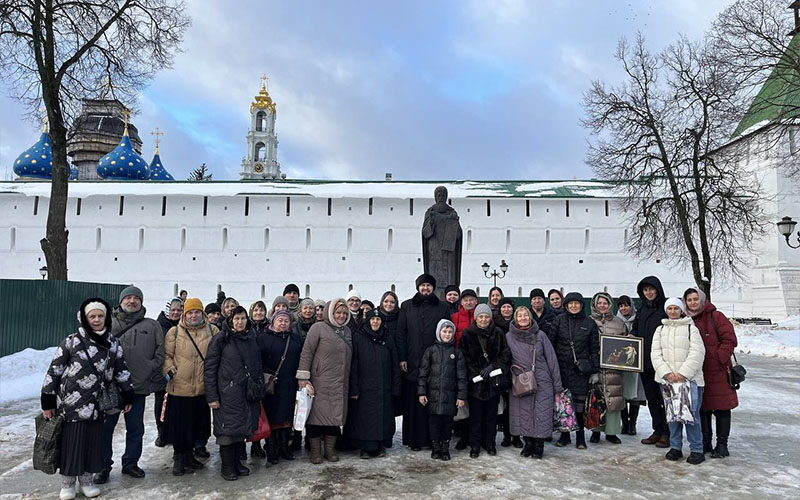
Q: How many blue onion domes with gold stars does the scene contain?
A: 3